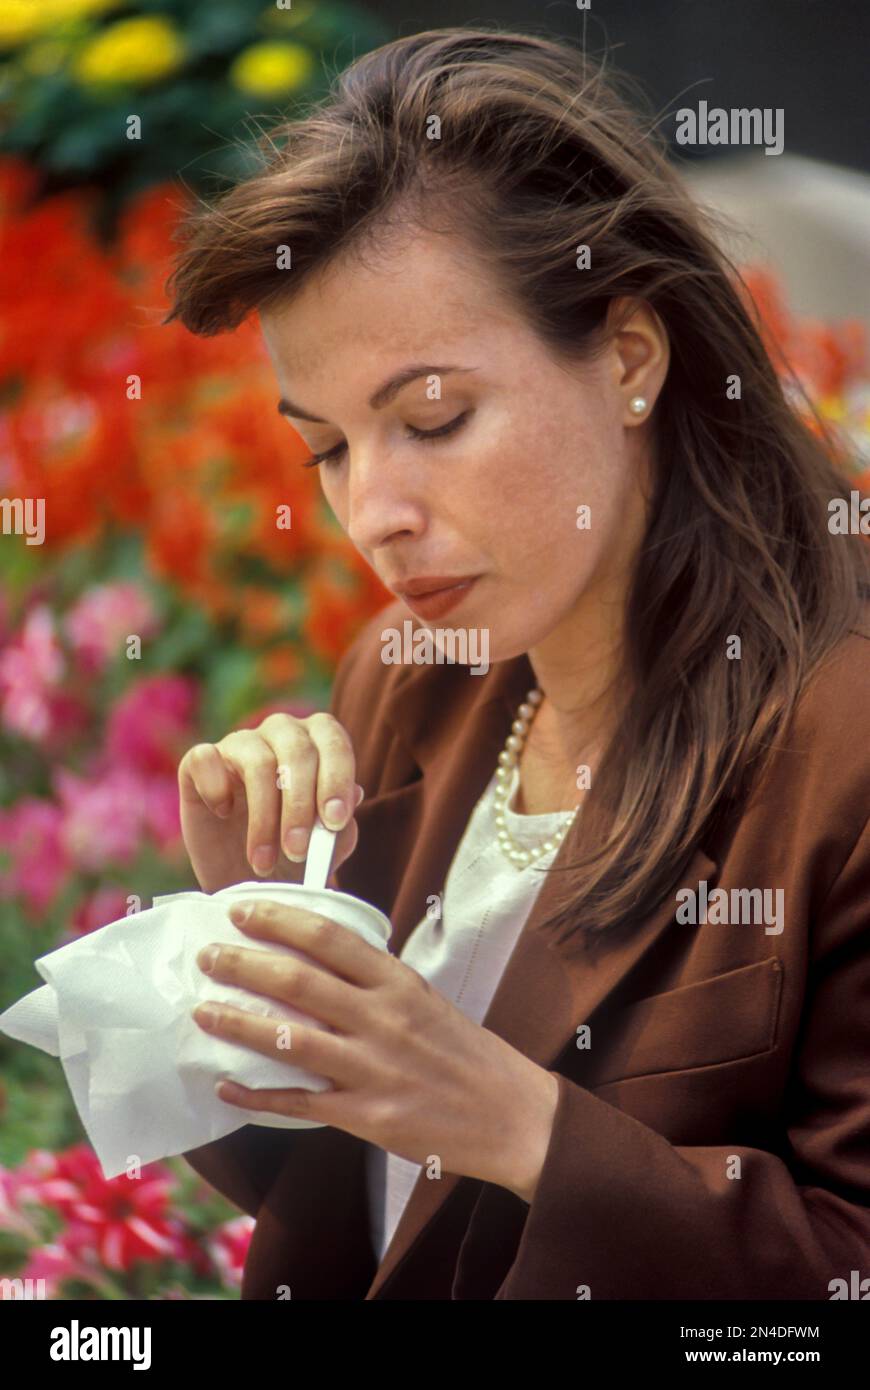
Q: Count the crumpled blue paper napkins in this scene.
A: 0